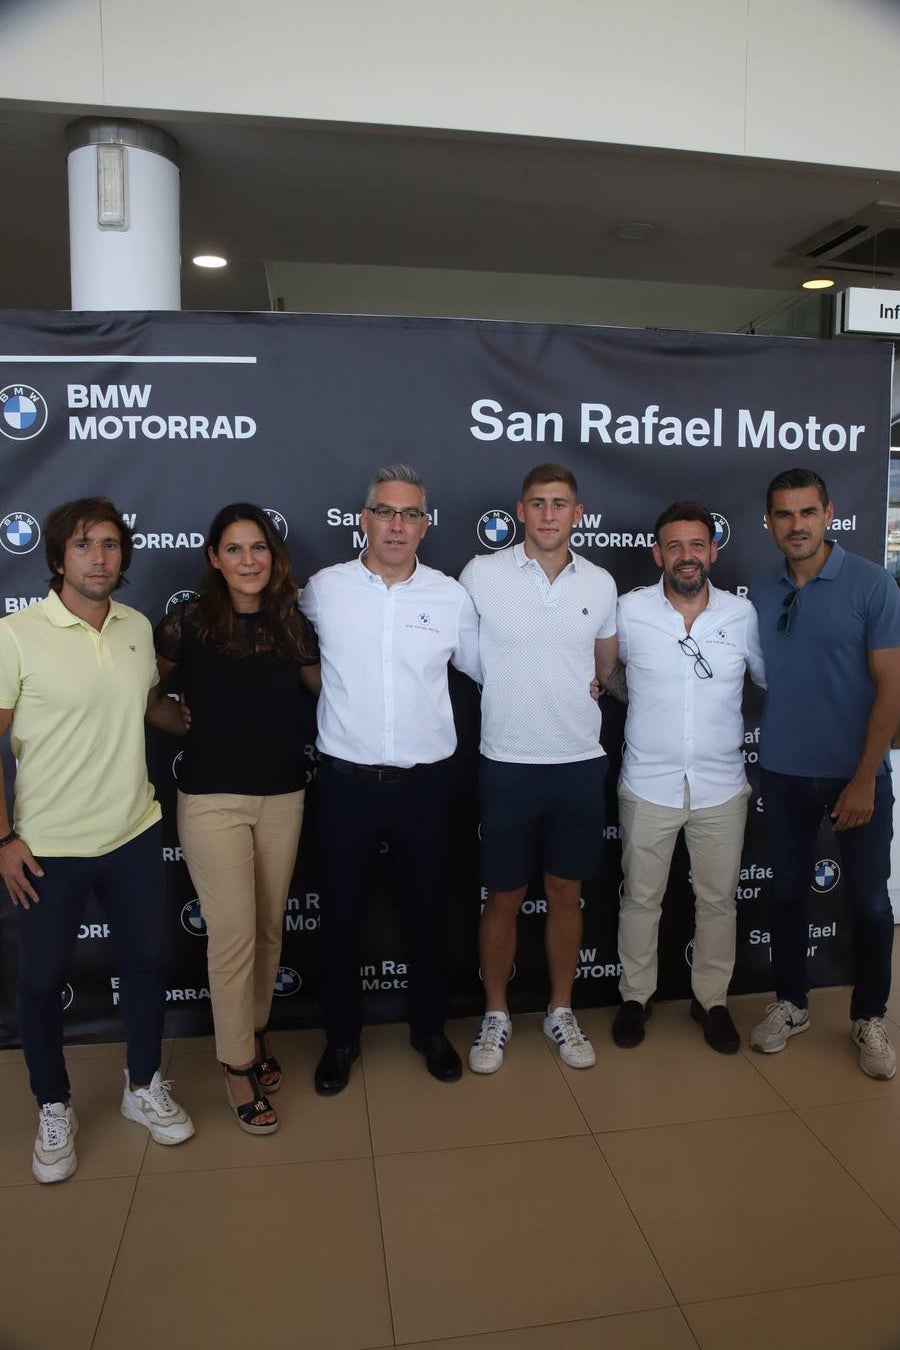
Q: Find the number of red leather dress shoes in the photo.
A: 0